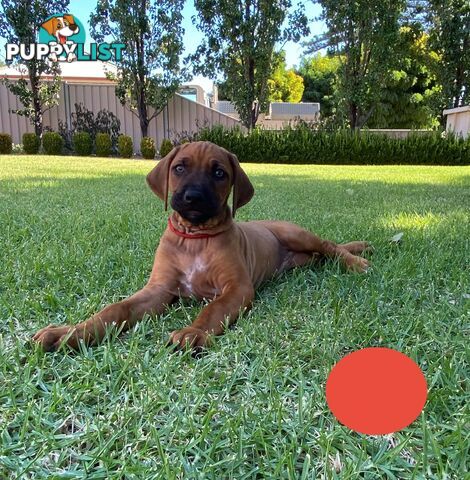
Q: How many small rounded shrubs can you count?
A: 8